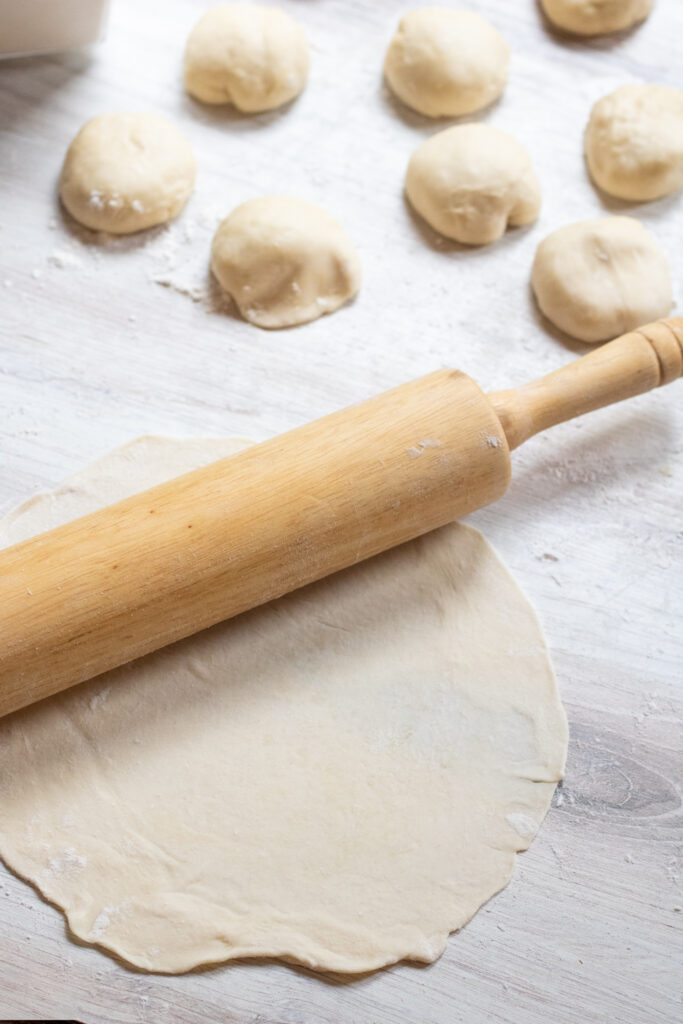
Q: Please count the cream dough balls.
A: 8